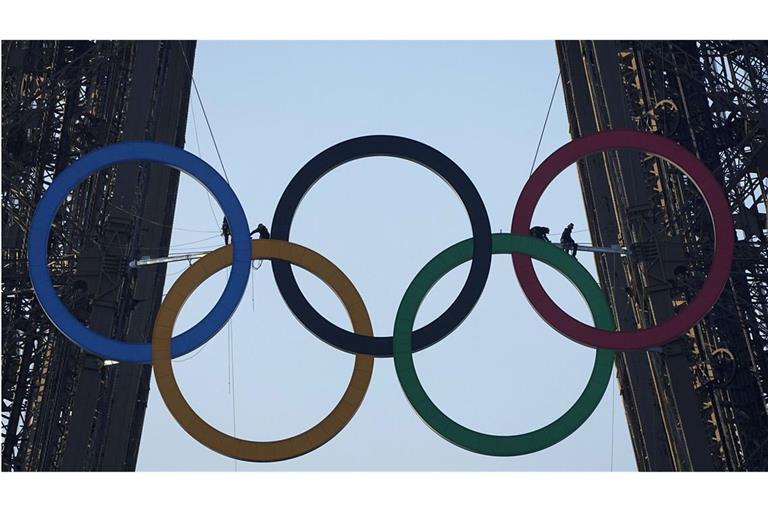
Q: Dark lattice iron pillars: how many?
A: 2